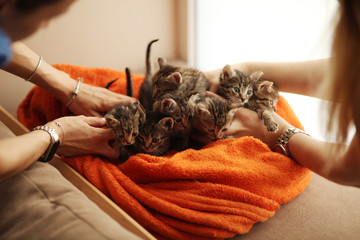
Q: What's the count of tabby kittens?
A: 7